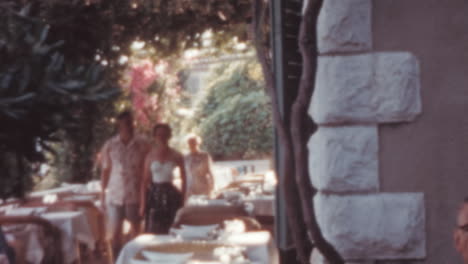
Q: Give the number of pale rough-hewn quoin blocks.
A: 4